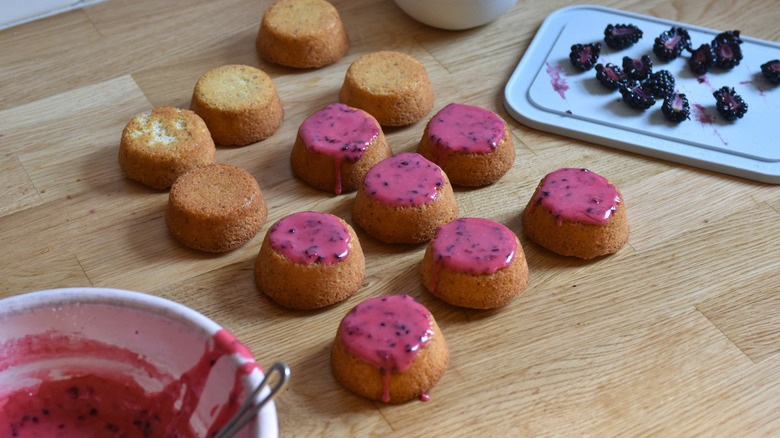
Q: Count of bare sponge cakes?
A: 5